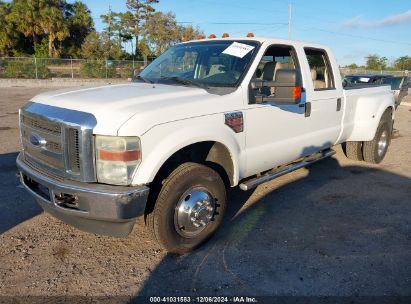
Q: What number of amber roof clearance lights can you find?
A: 5